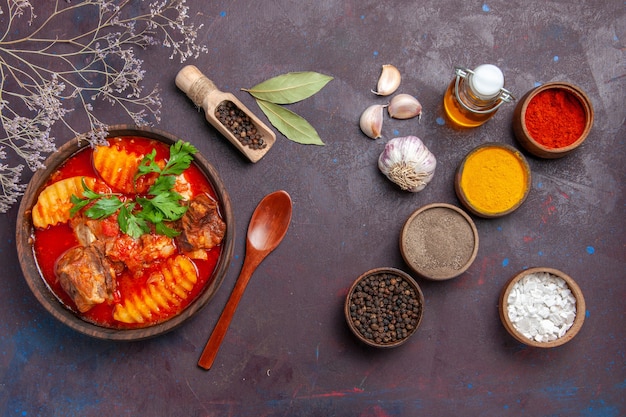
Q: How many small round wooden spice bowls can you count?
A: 5